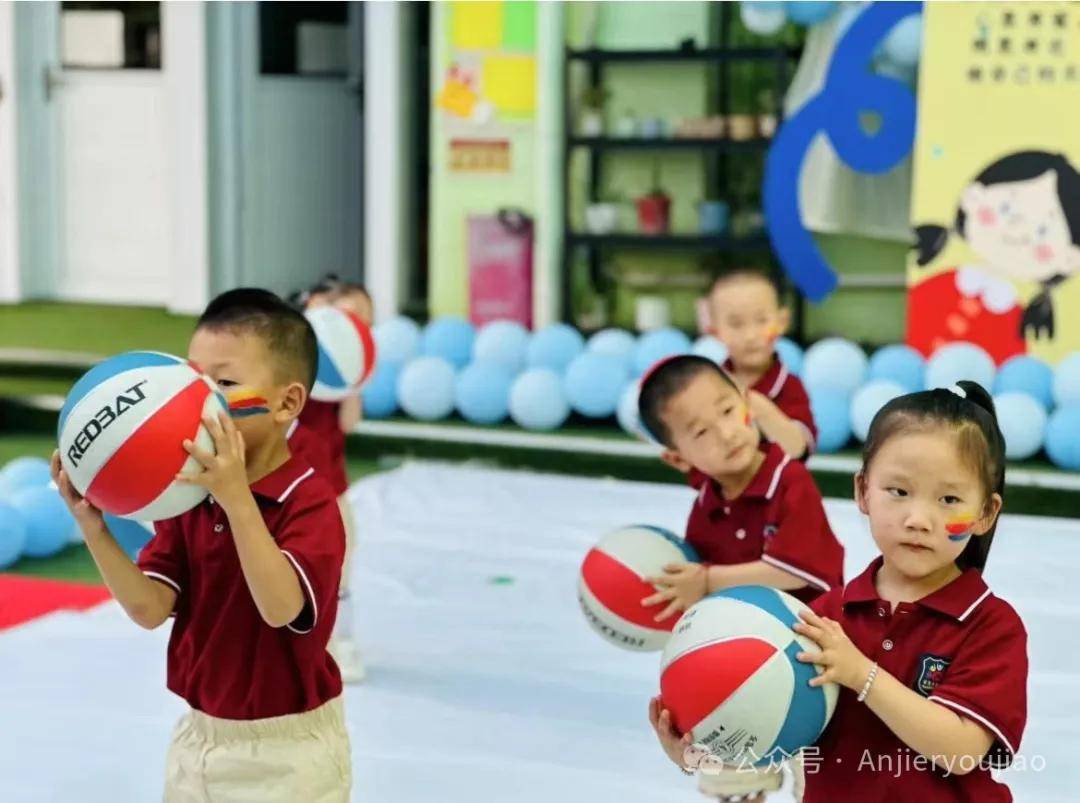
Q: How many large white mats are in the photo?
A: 1